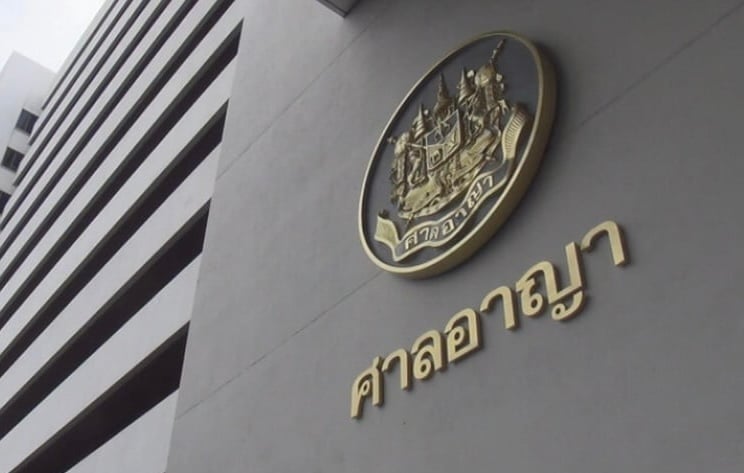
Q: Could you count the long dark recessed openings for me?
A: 10